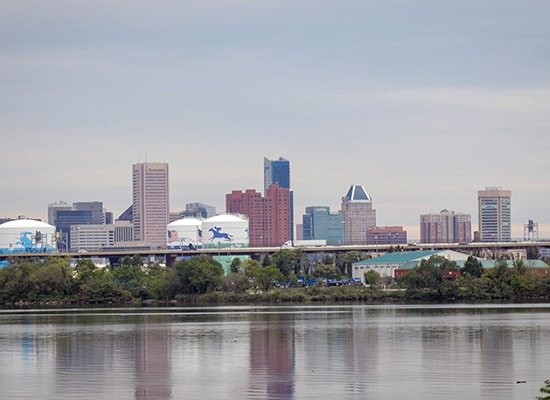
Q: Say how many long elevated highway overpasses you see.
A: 1